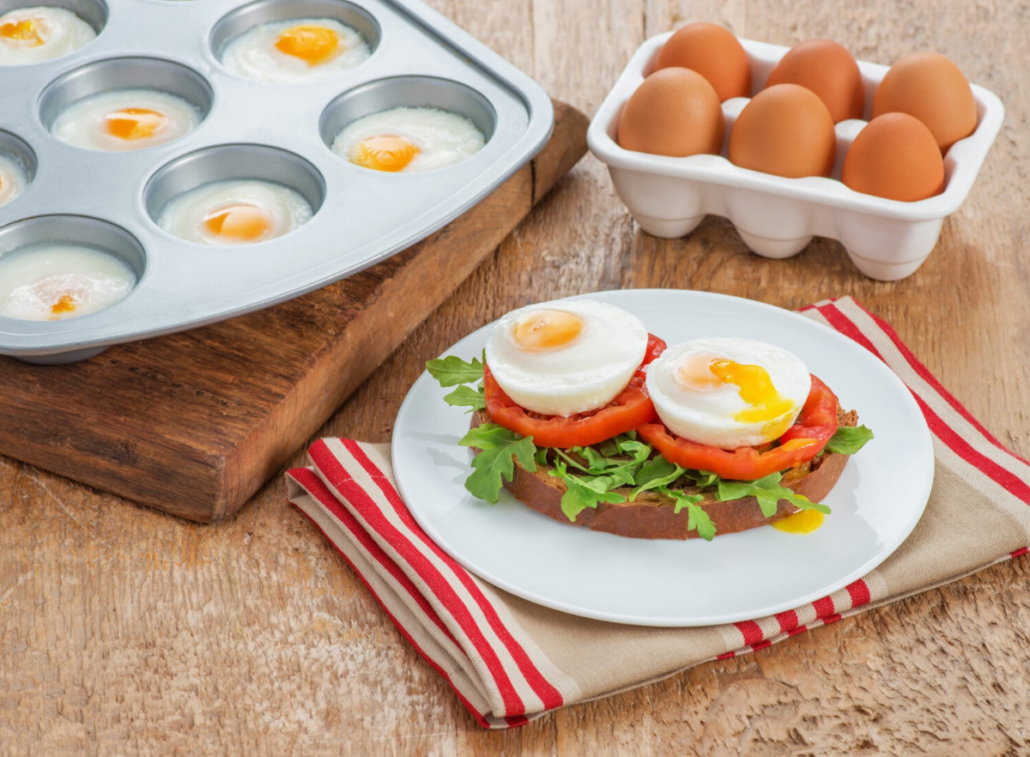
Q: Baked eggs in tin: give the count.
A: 7